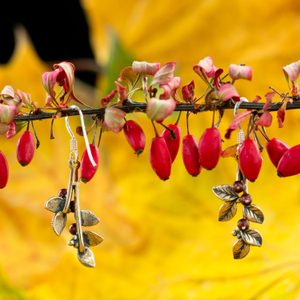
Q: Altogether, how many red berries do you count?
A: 11